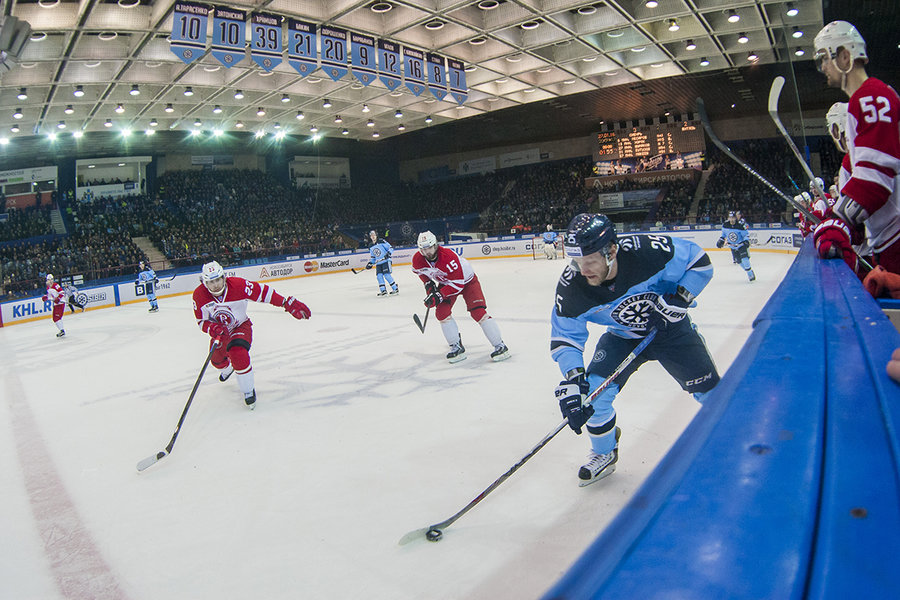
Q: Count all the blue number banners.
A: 10